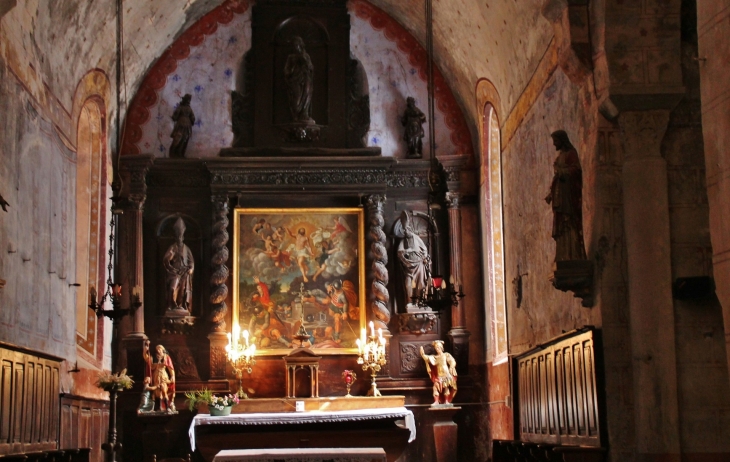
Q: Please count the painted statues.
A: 2